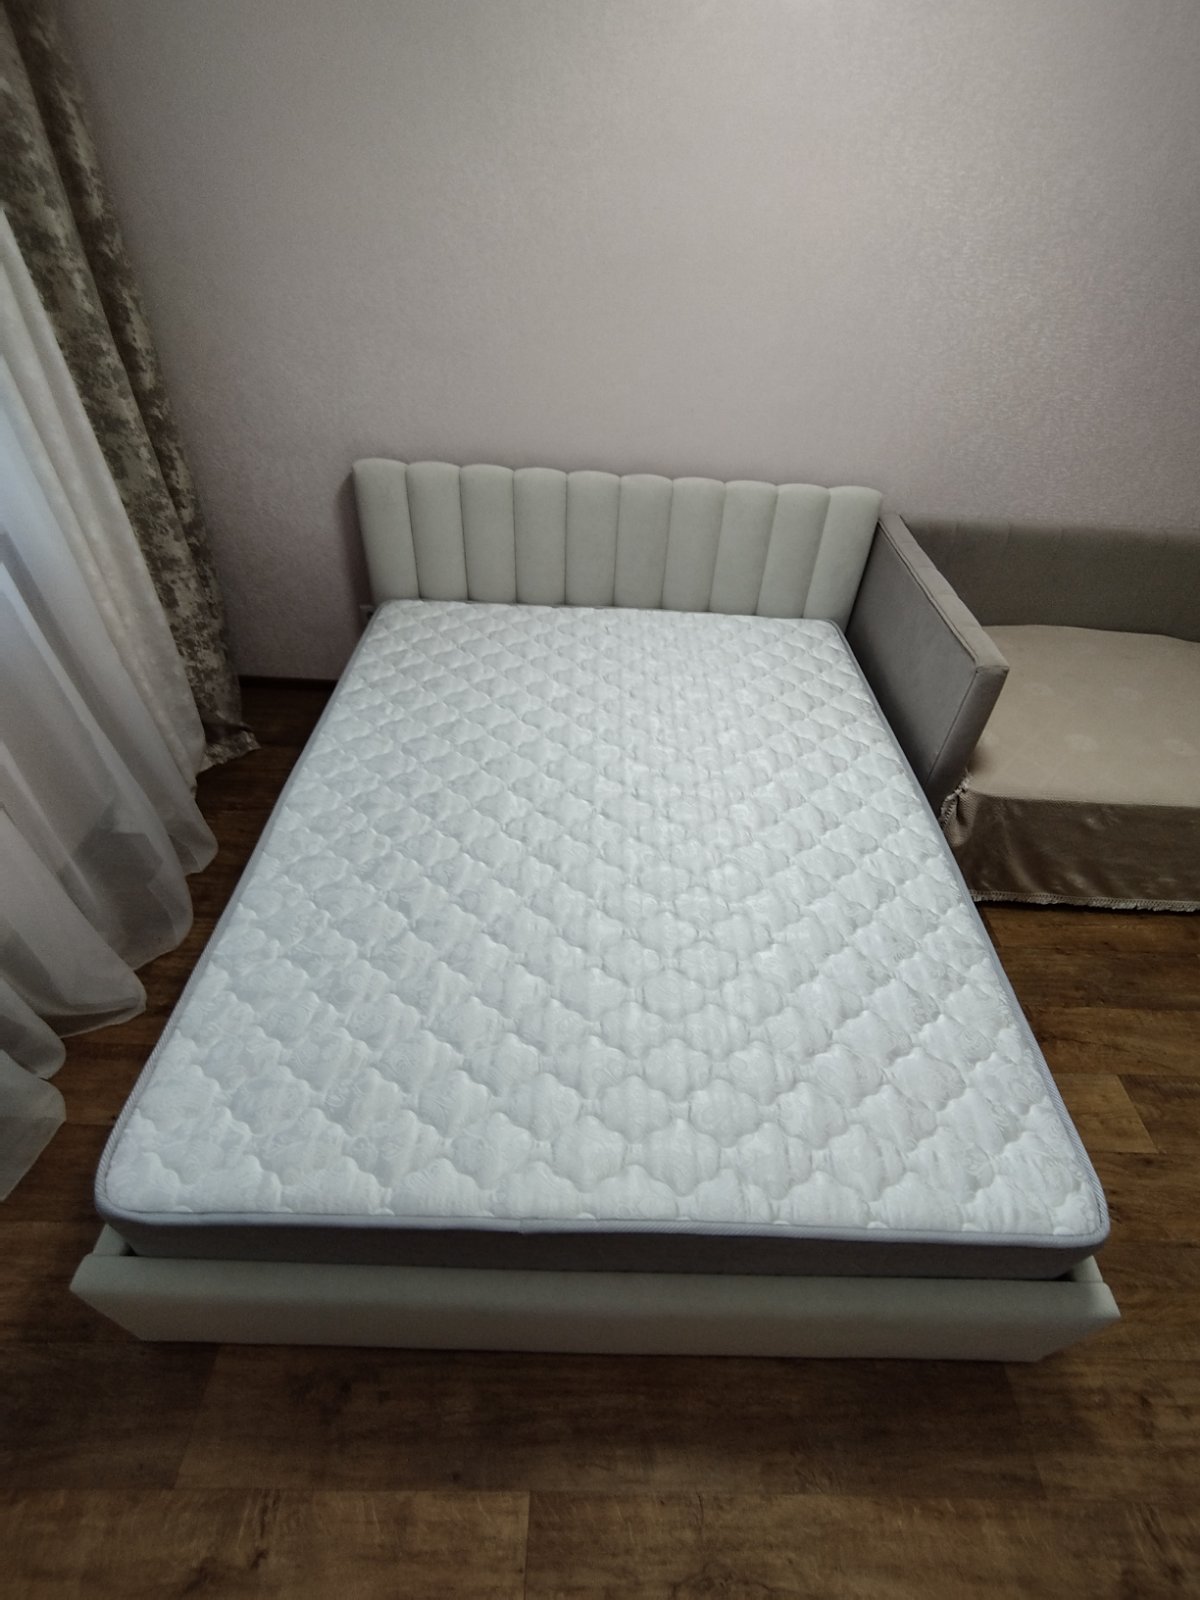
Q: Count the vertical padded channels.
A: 10